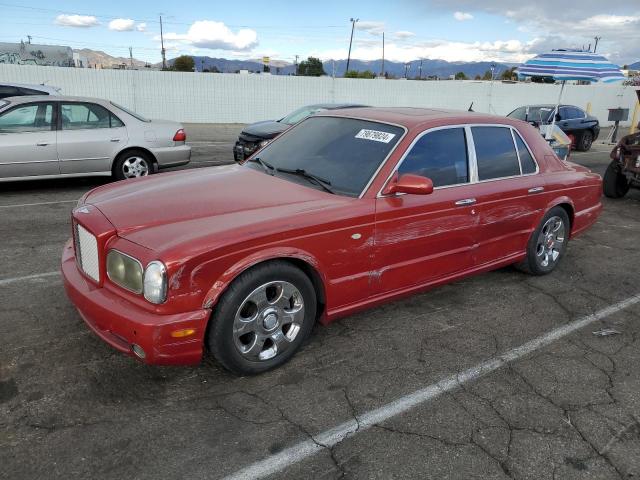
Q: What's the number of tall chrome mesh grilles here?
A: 1